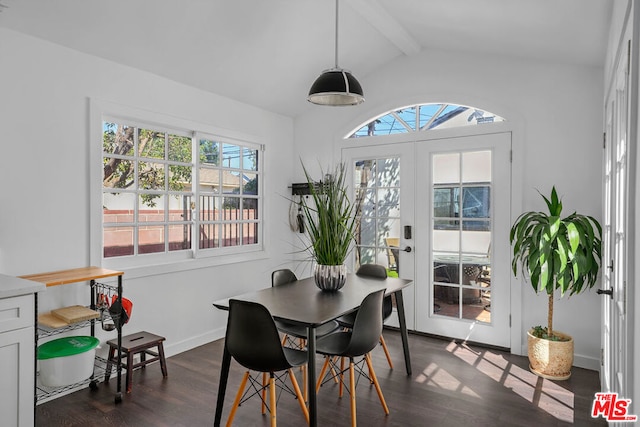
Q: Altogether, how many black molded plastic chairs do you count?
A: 4